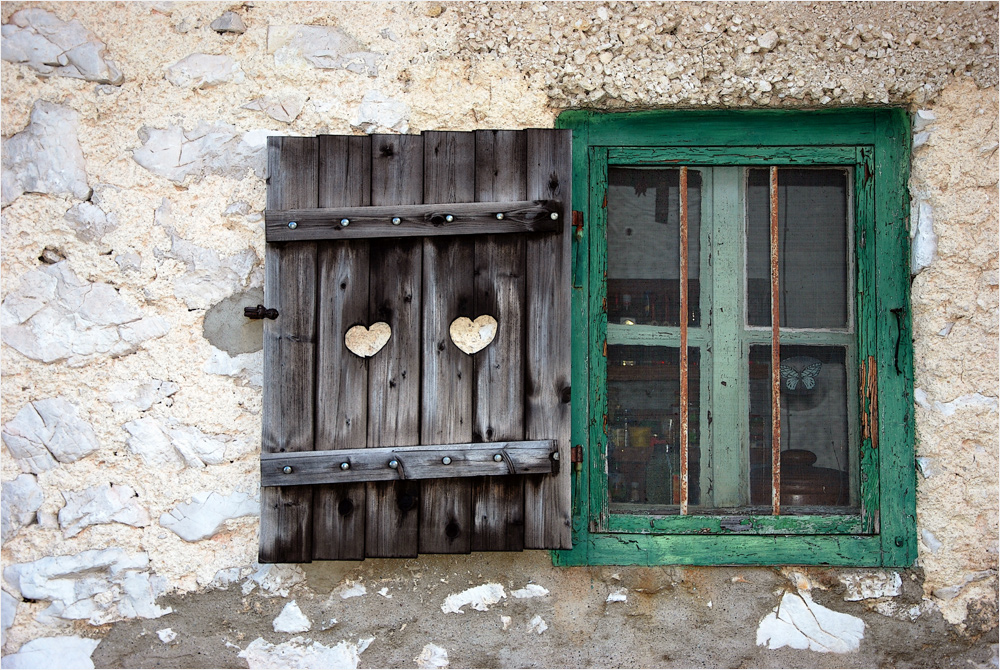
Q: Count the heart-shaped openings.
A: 2